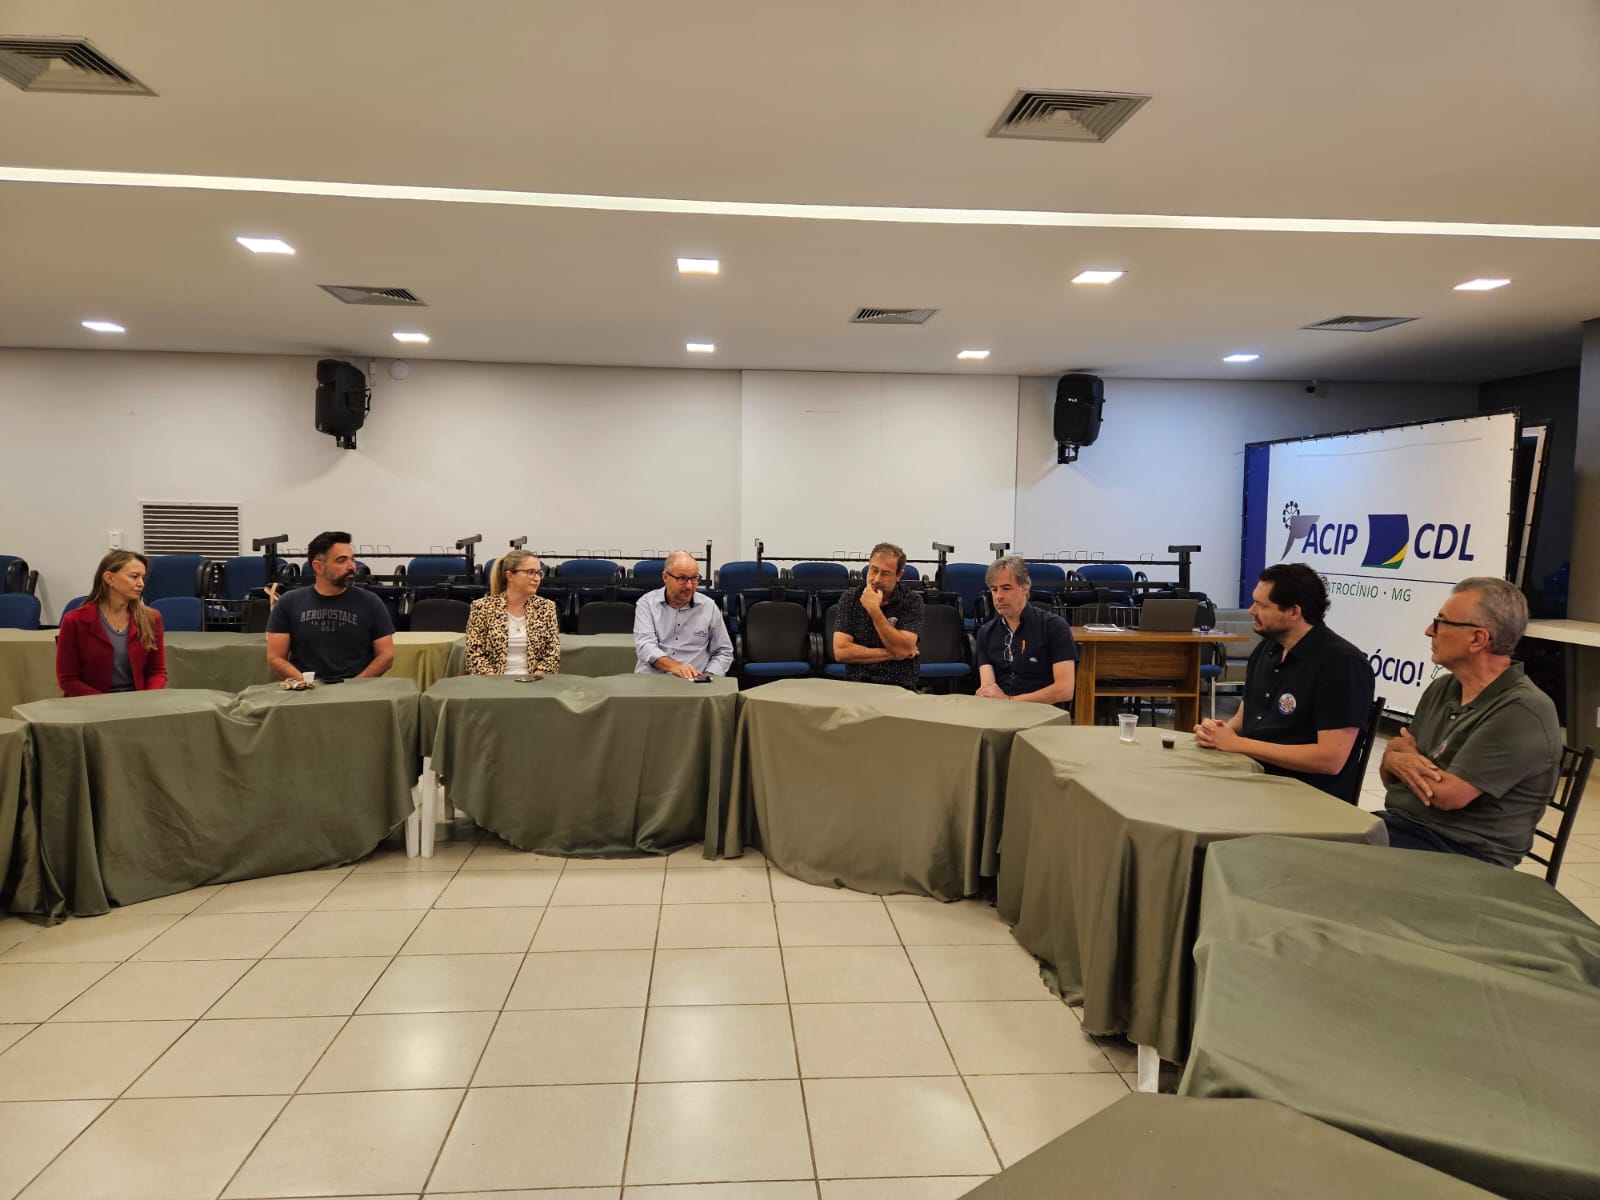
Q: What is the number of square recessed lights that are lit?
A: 9